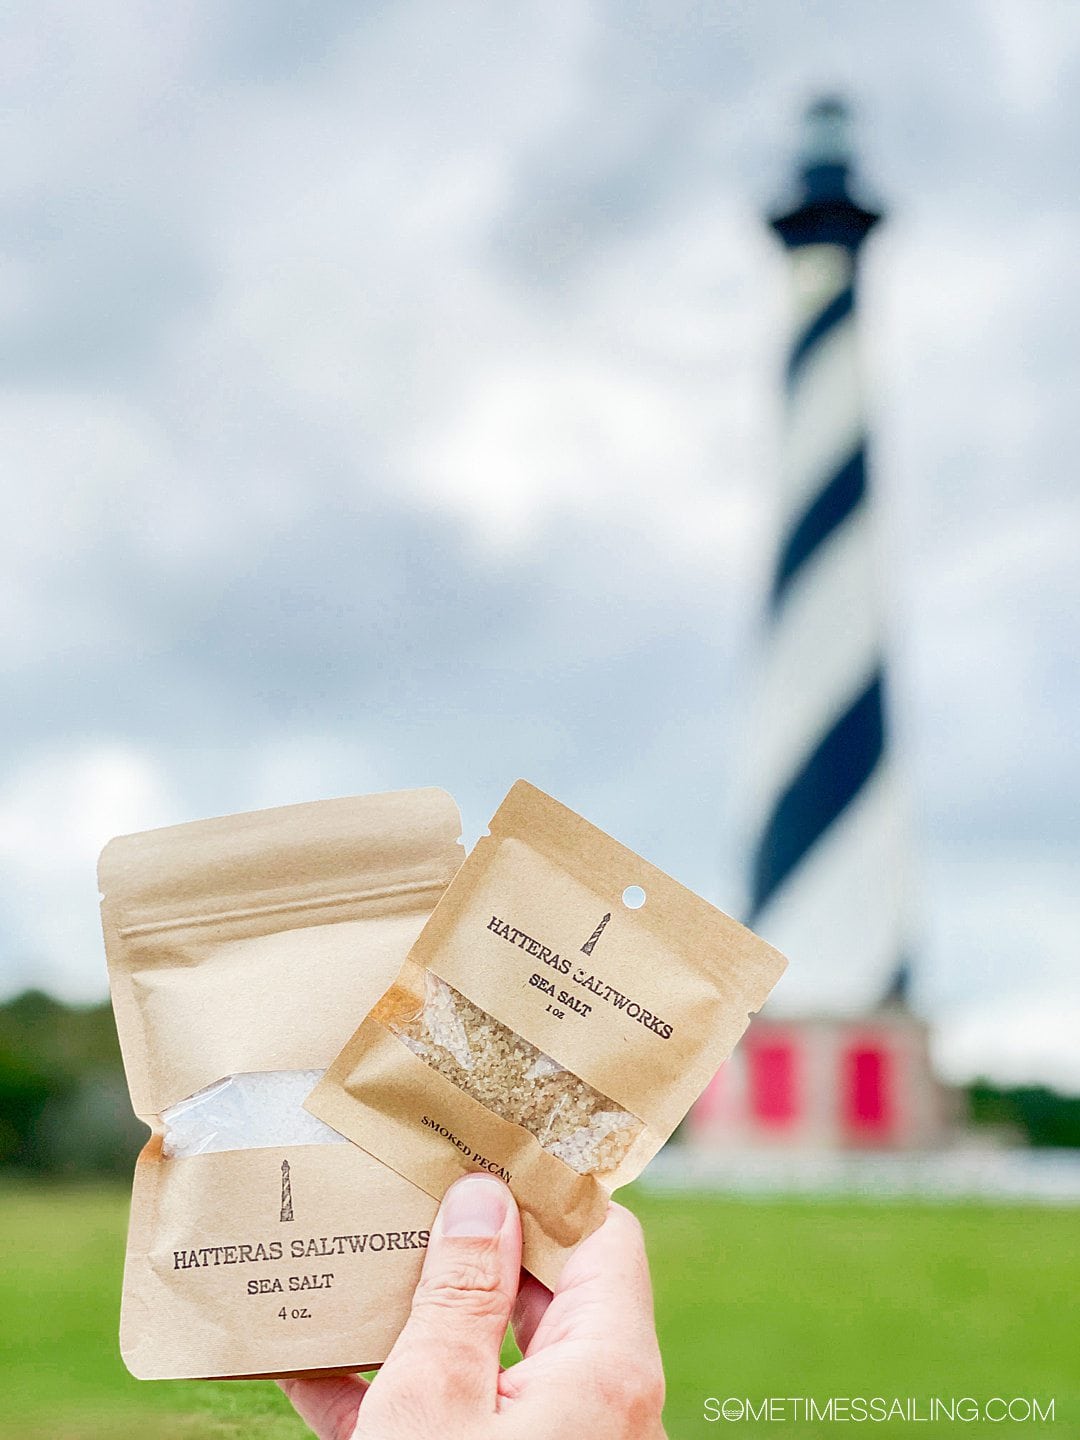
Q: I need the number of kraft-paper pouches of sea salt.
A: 2